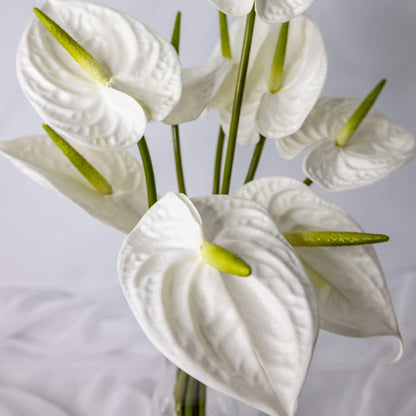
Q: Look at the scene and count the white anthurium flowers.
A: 9